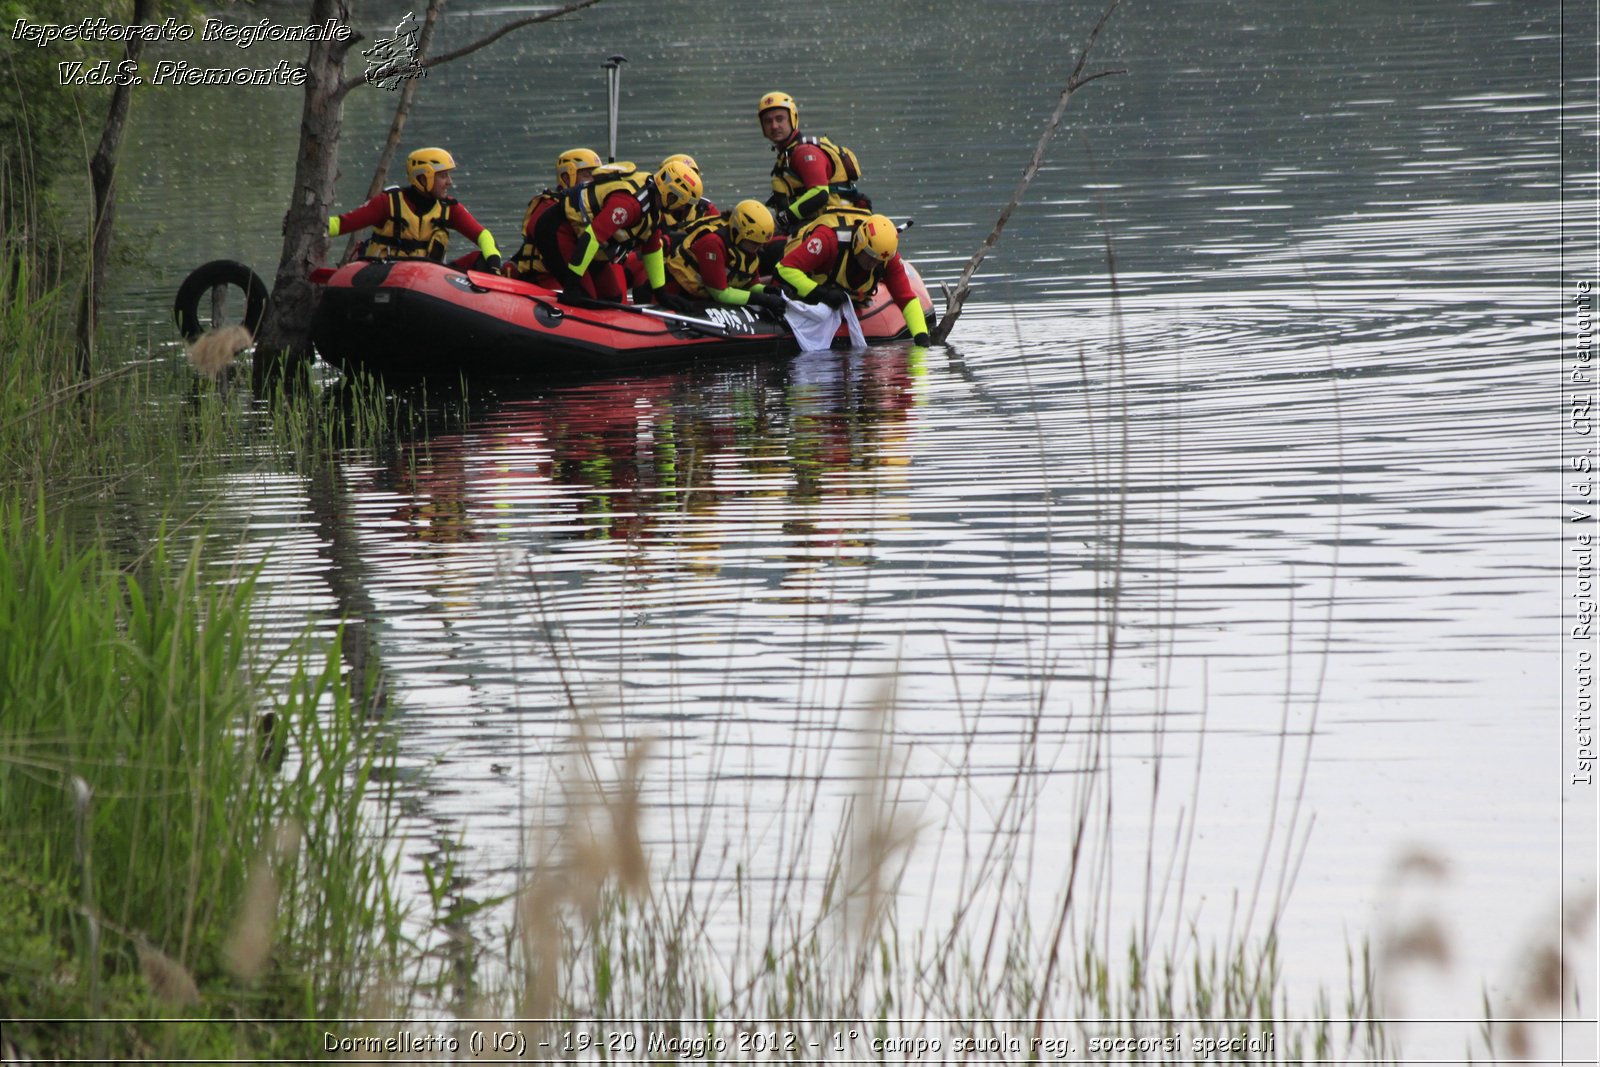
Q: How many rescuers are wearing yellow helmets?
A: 7